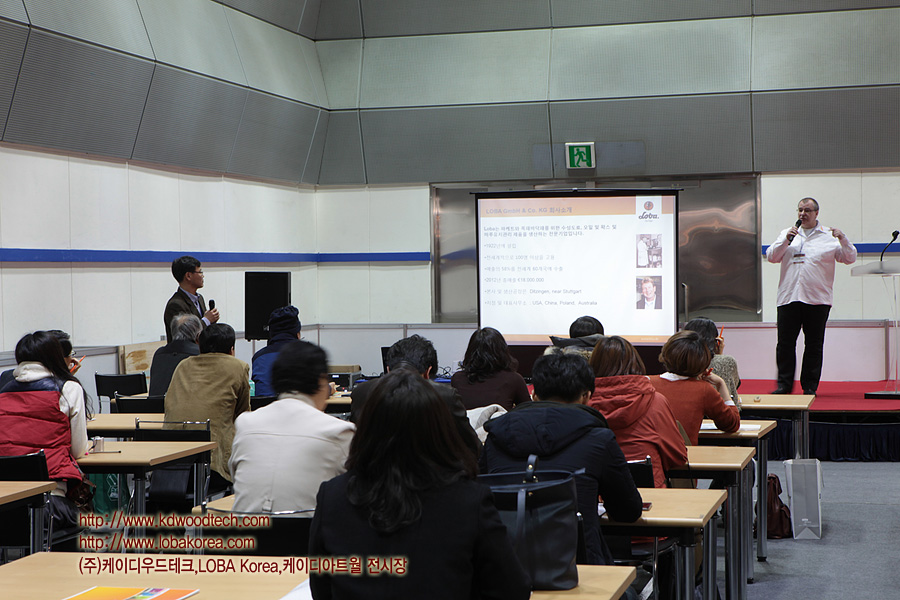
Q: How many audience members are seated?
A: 14